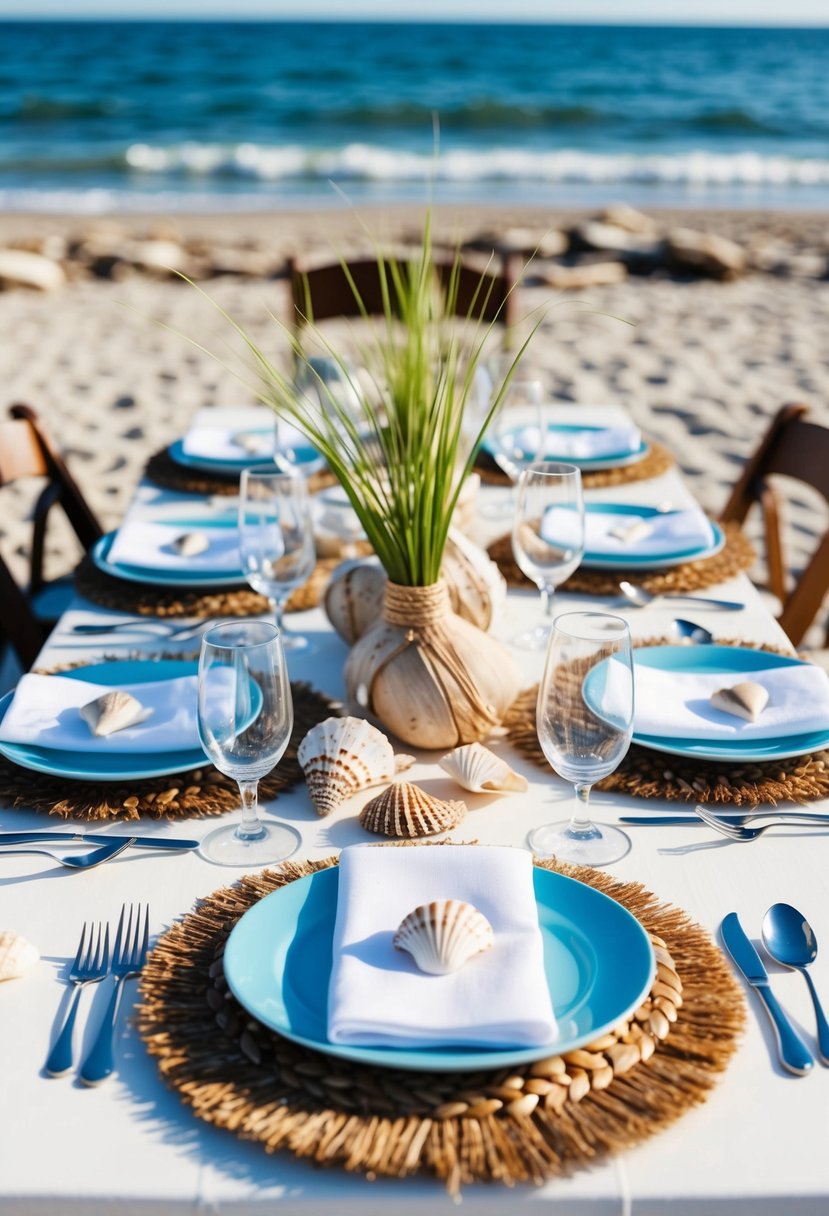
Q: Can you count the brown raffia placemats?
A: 7